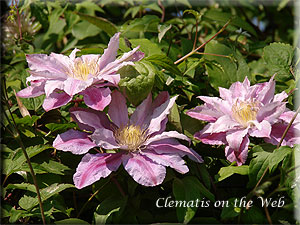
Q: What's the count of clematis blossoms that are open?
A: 3